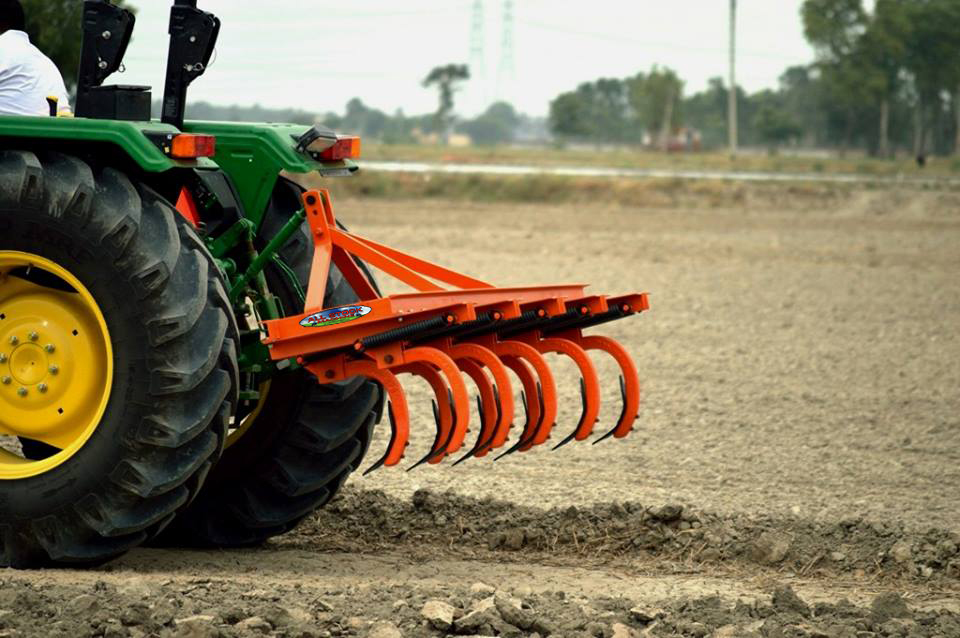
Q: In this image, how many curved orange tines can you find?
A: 9